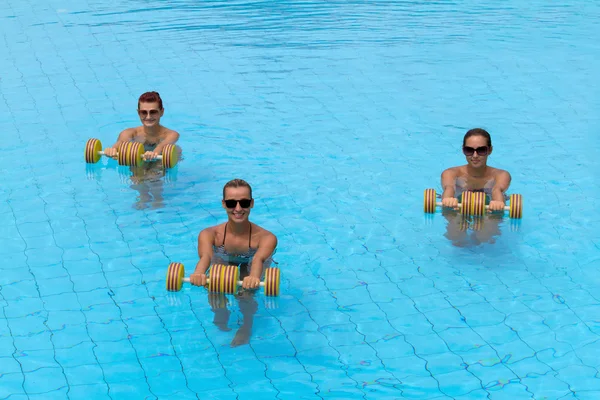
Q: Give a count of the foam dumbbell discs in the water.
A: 12